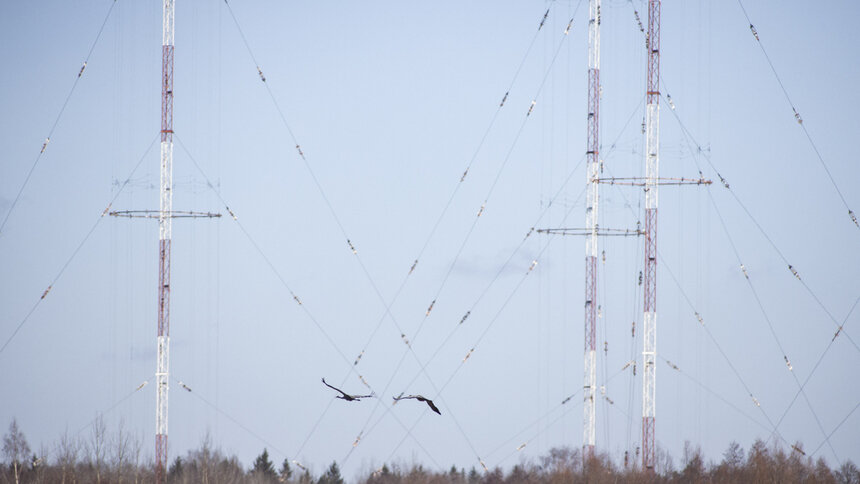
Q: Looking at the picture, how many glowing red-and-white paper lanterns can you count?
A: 0